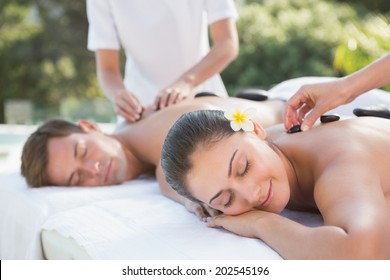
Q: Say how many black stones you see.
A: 5